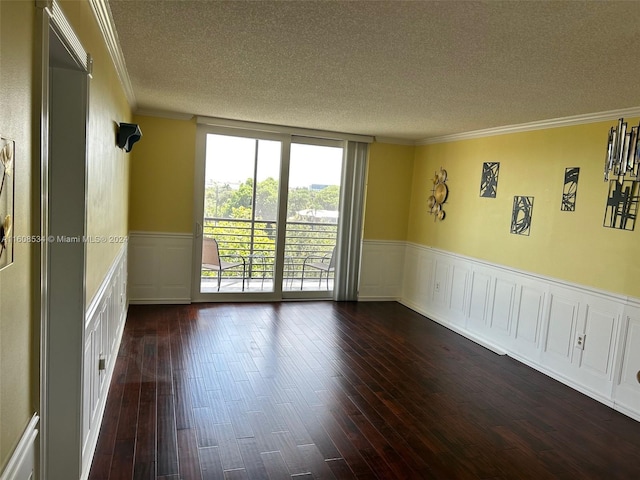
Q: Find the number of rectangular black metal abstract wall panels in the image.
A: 4